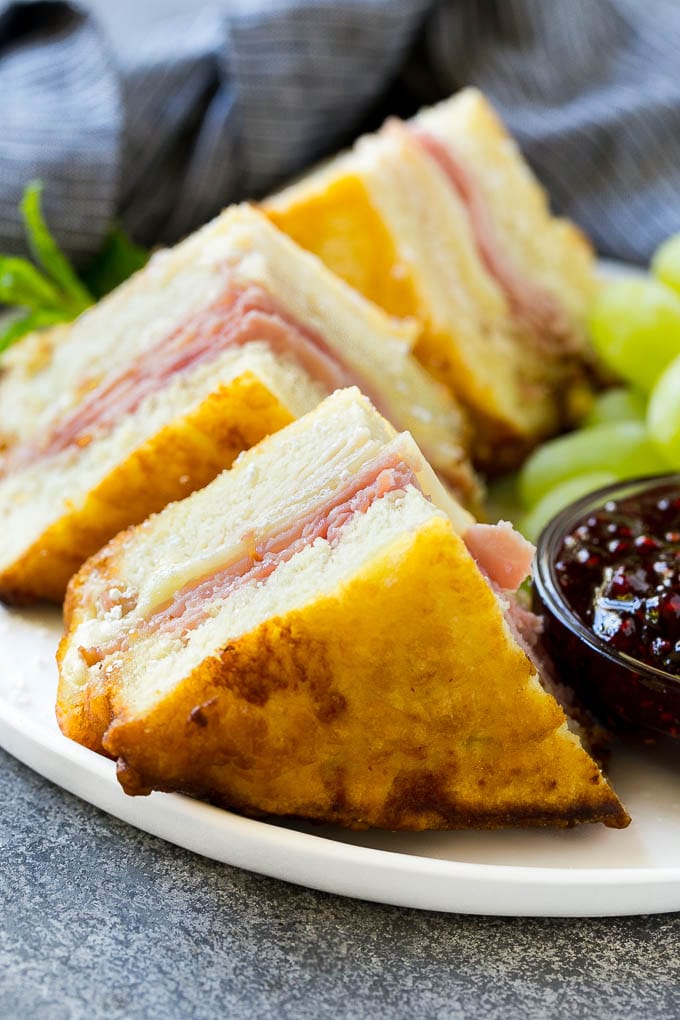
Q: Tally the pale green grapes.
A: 6